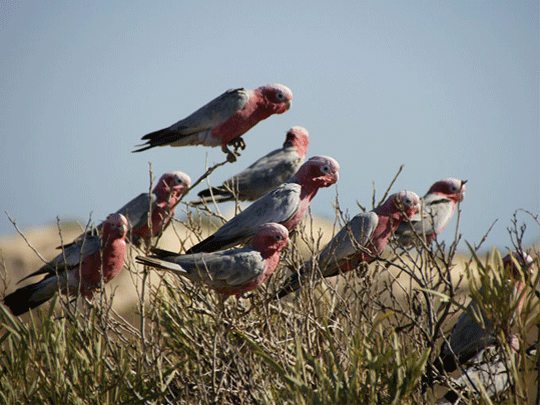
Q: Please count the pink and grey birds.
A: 10